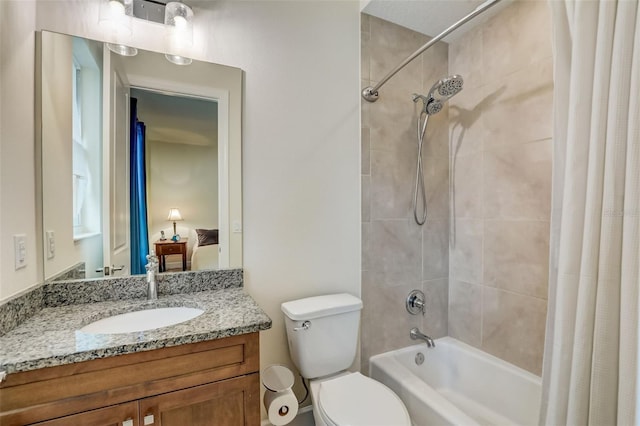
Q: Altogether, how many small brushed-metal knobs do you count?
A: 2